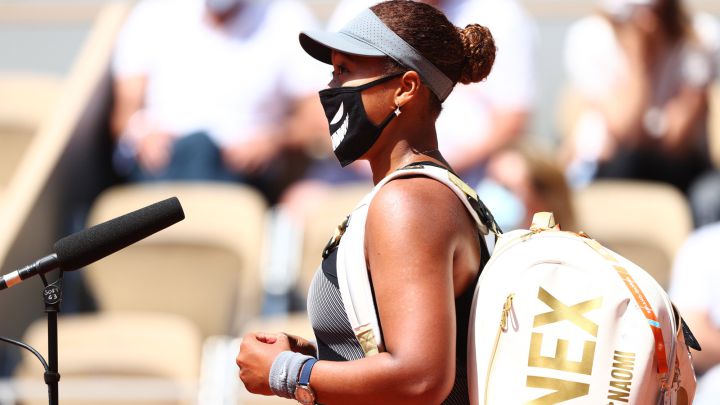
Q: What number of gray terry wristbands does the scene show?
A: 1